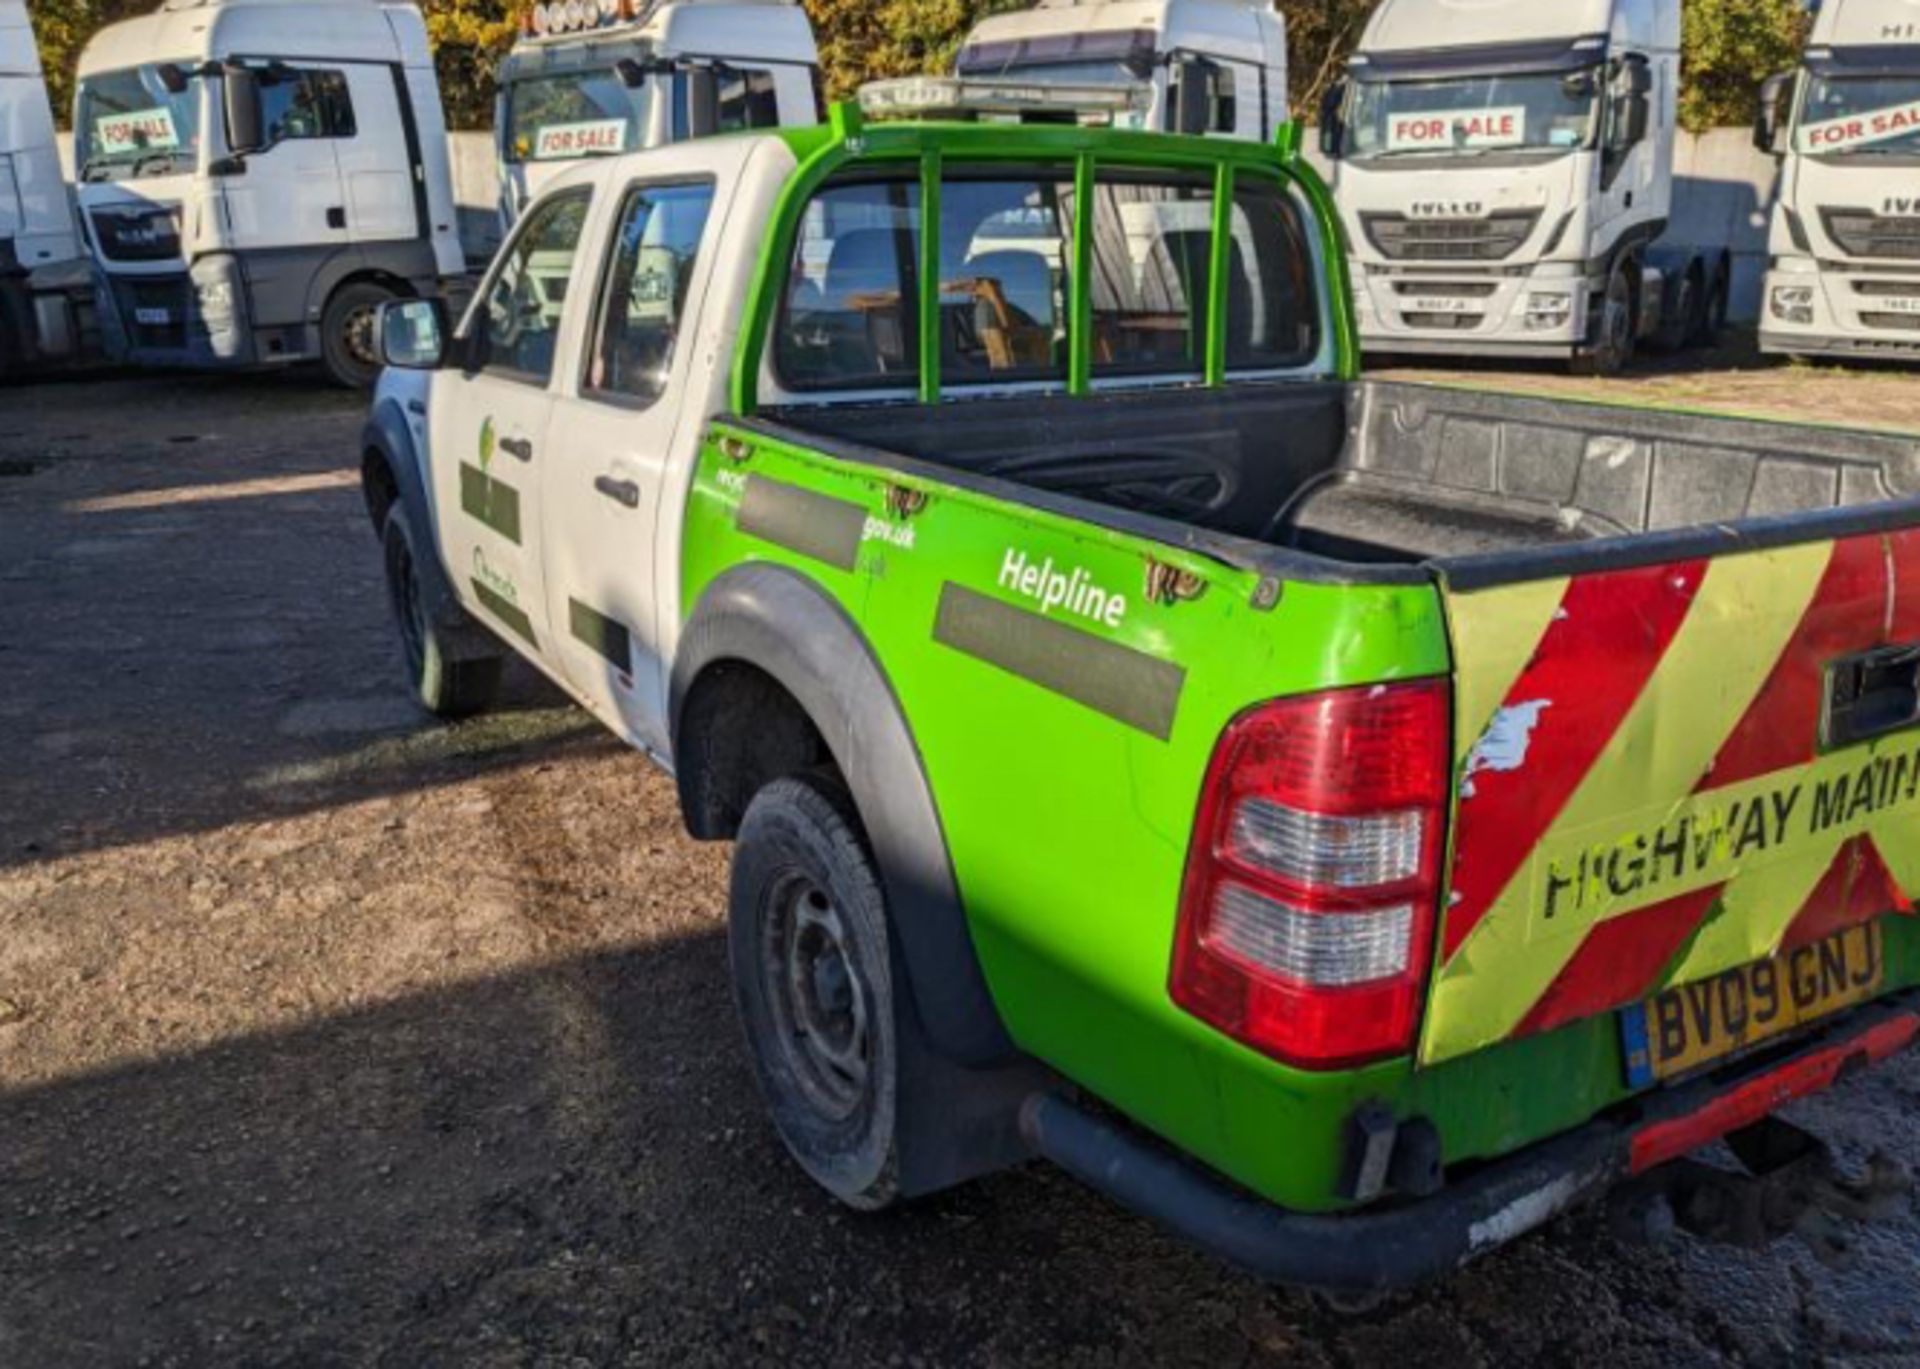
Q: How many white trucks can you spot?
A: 6